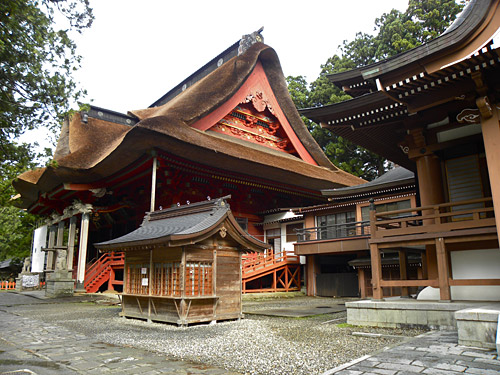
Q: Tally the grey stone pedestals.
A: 2